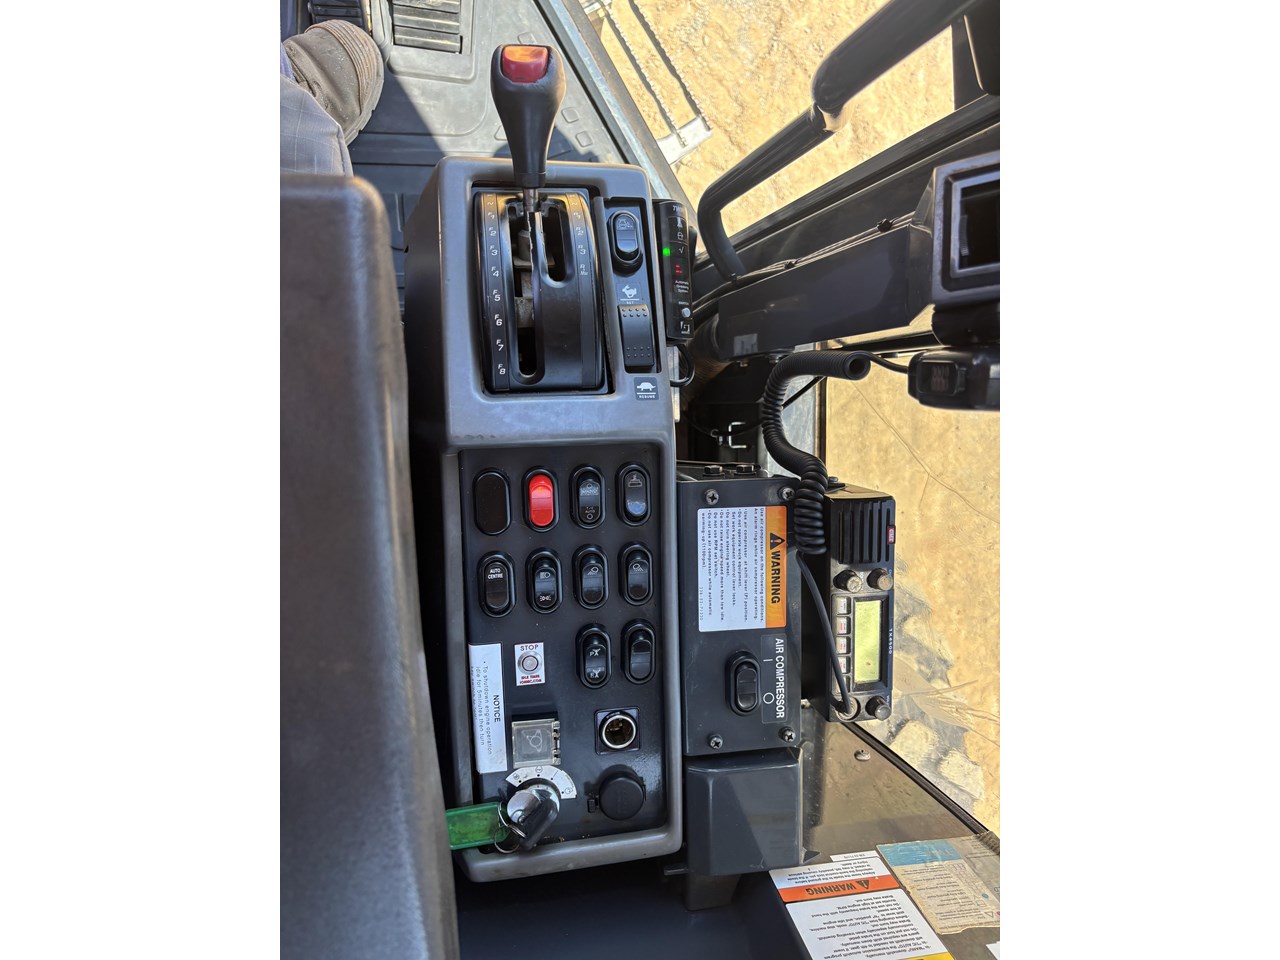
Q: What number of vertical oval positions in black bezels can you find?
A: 12